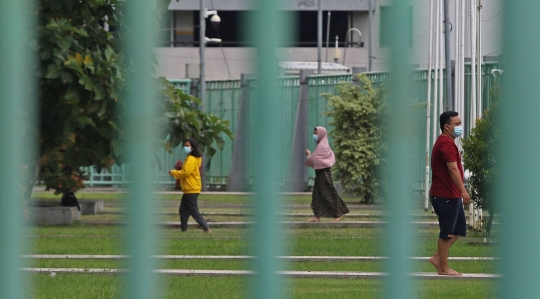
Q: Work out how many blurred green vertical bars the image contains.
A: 5